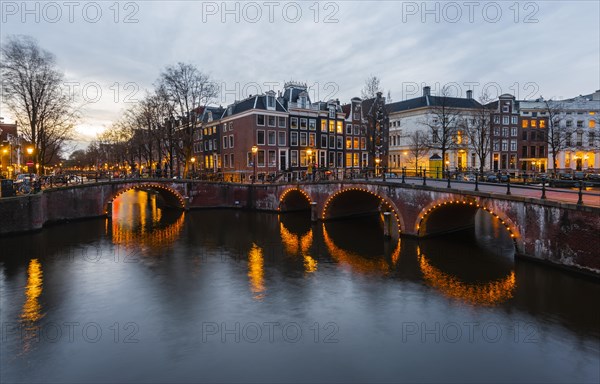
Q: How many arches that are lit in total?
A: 4